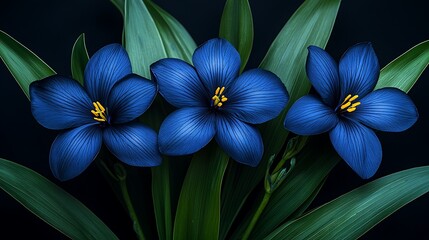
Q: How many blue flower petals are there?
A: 15